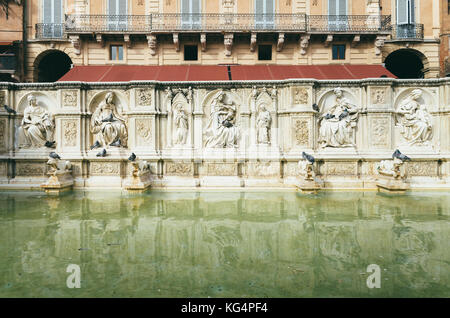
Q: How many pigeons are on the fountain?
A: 14